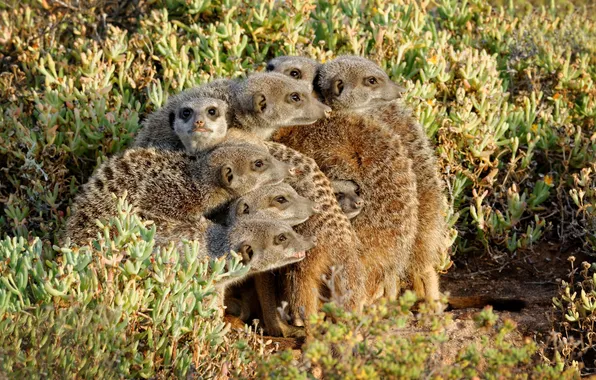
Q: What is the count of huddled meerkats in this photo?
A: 8